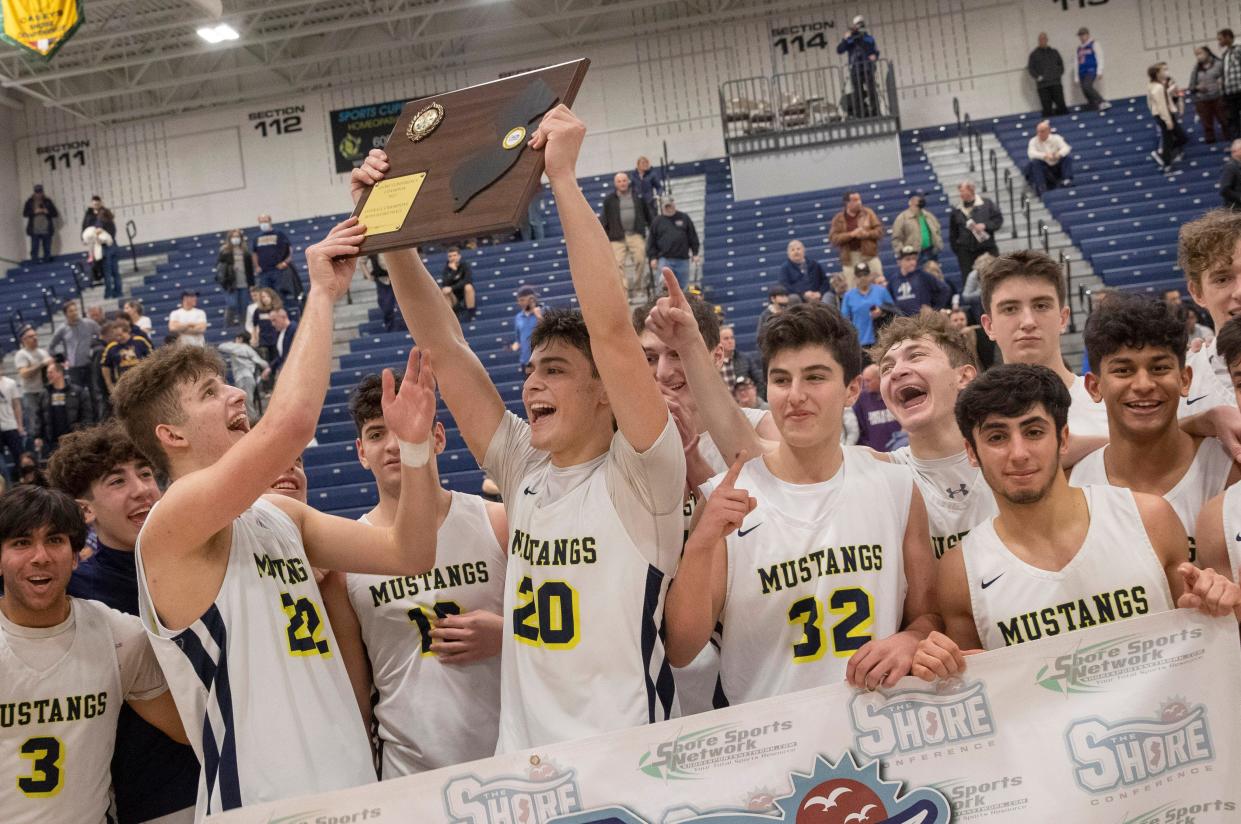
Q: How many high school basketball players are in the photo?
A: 14